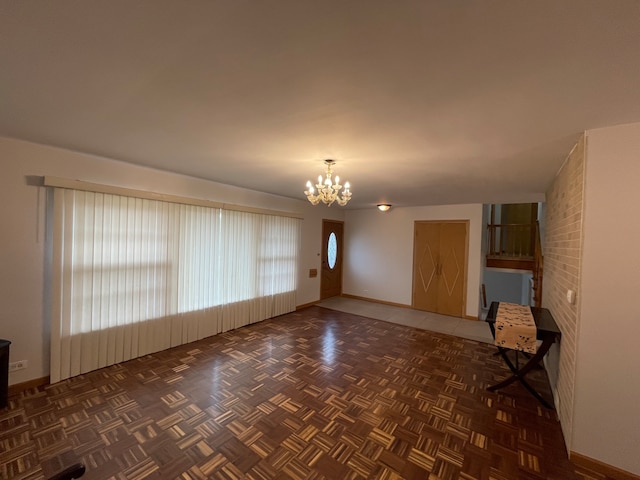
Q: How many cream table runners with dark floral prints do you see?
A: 1